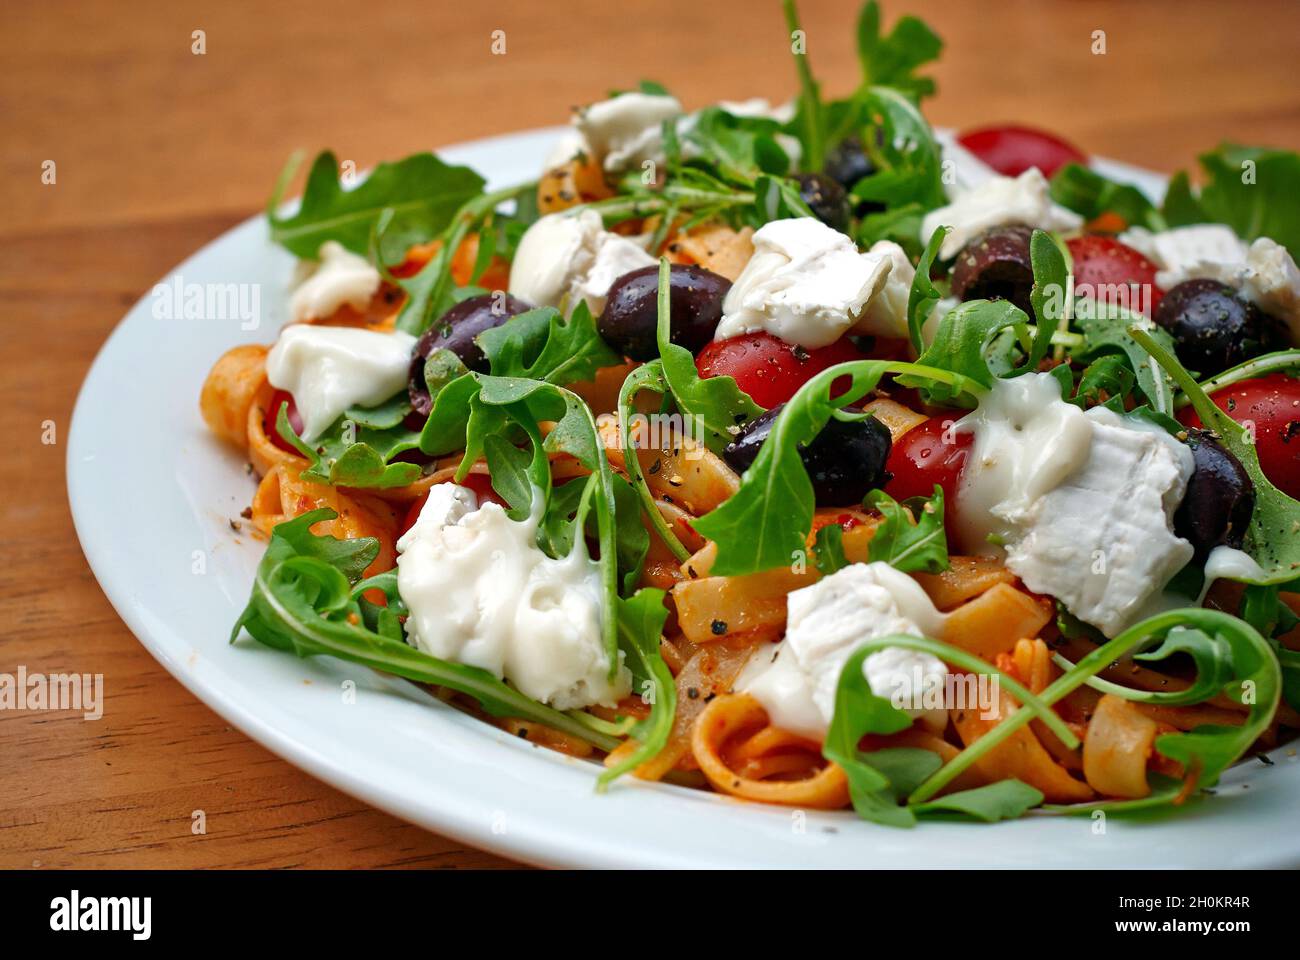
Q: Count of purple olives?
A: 8